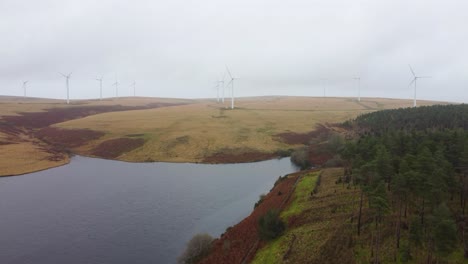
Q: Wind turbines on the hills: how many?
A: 11